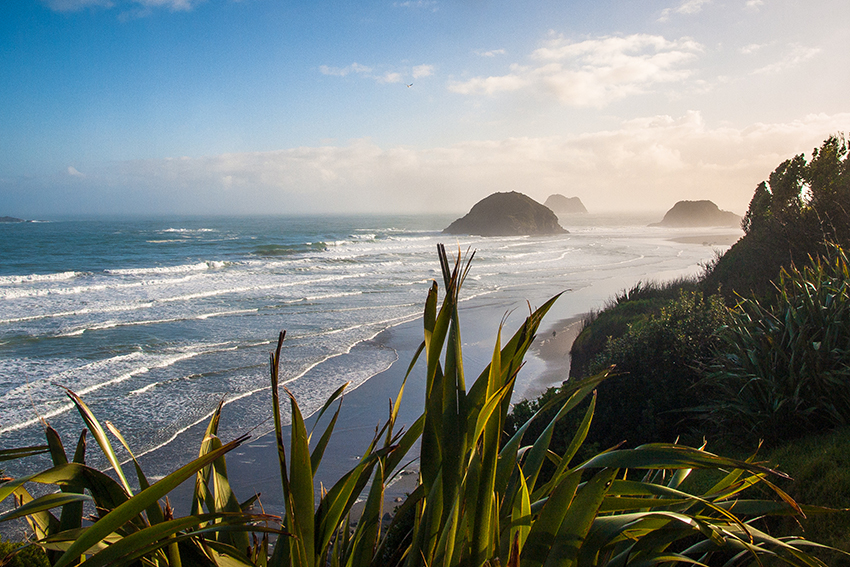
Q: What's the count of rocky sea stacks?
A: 3